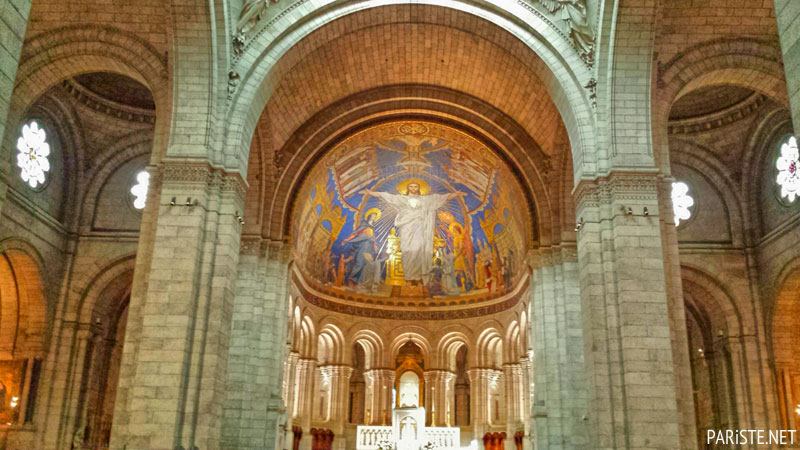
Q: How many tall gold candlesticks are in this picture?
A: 4